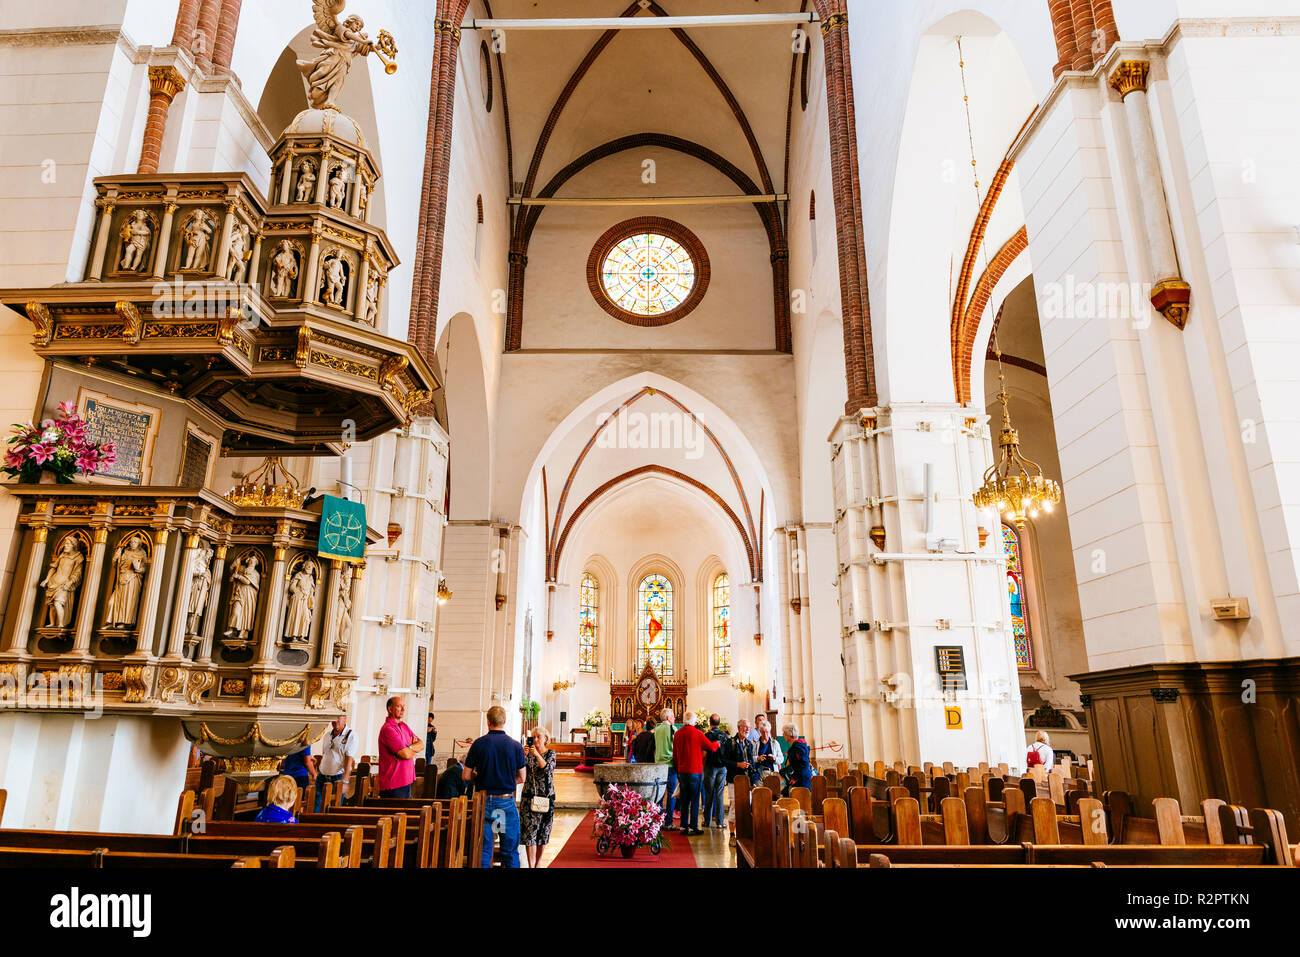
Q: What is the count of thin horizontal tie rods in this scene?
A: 2